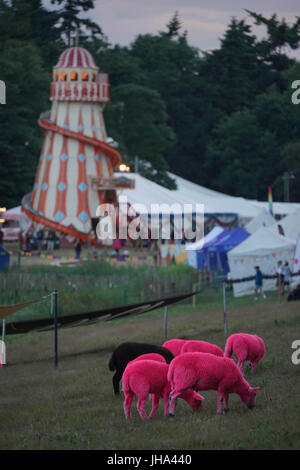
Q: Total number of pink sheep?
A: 6